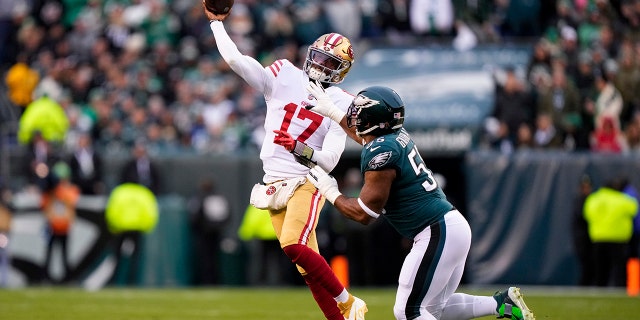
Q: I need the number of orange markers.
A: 2